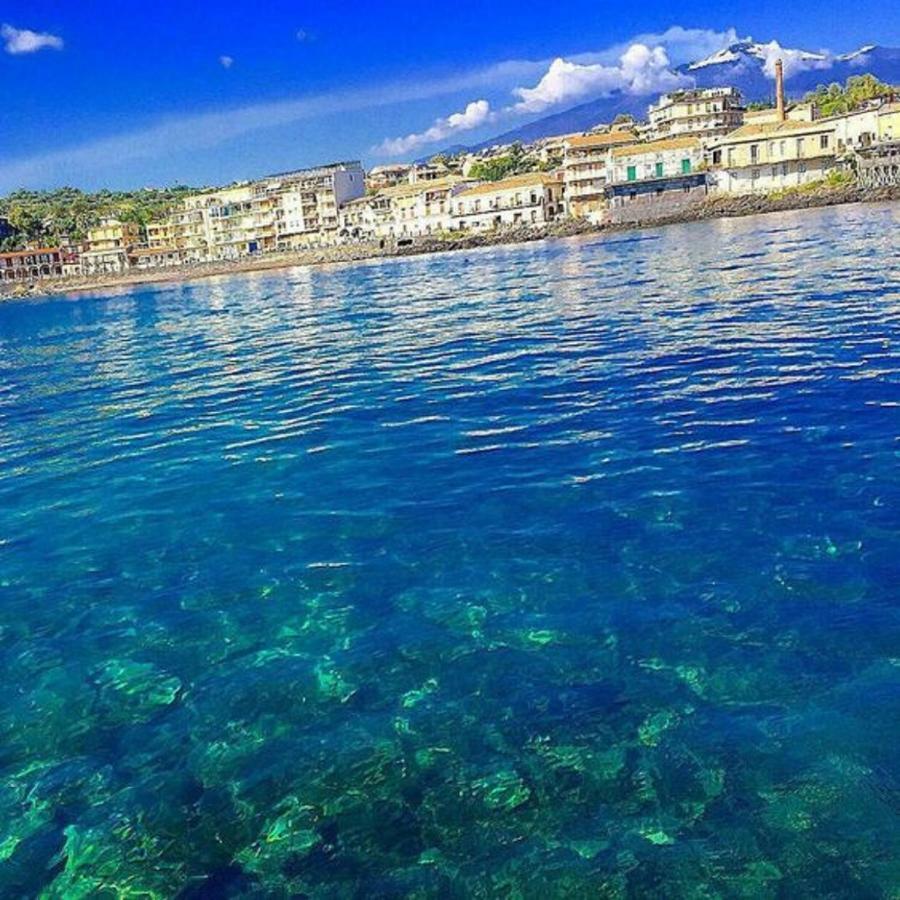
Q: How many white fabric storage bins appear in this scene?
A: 0